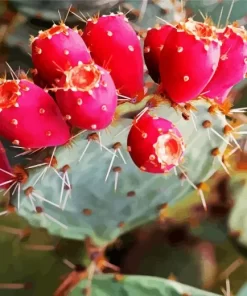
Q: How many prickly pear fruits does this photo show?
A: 9